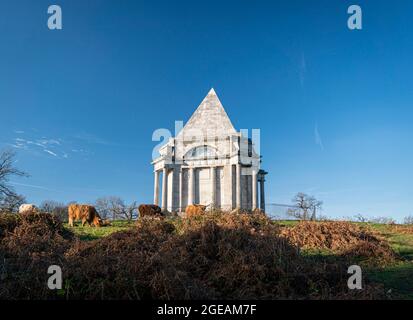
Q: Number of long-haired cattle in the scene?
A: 4